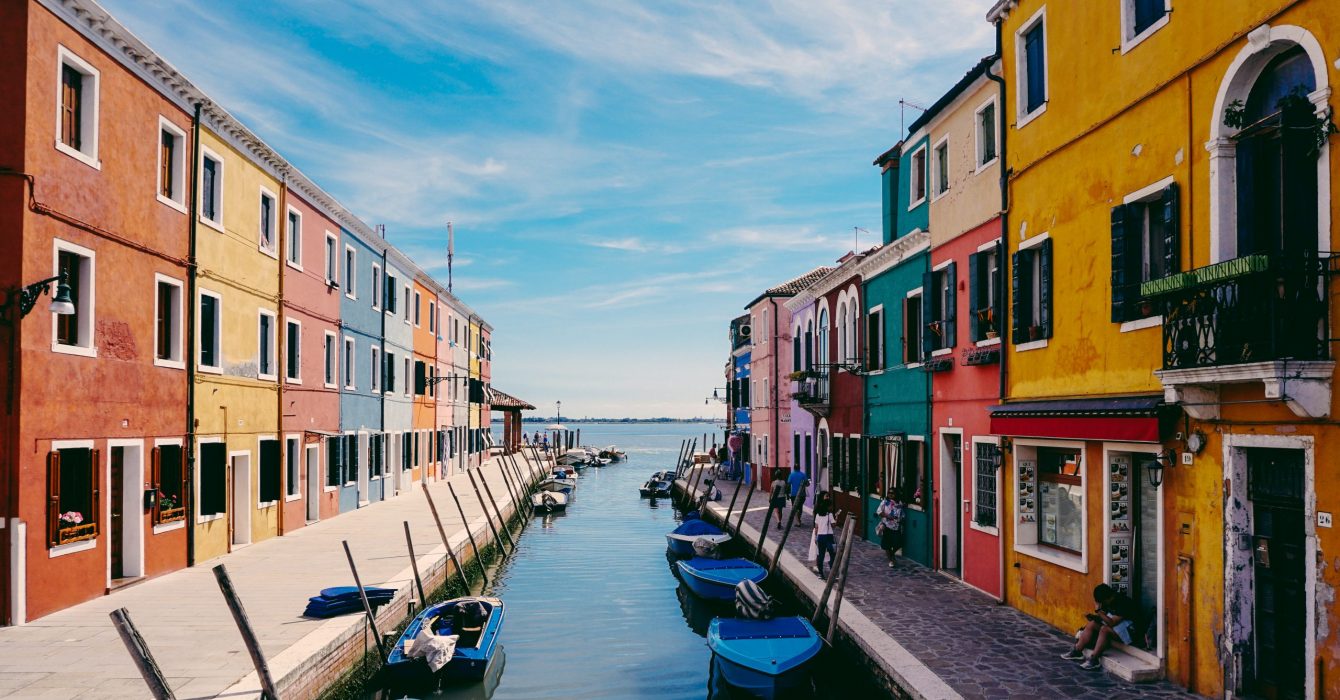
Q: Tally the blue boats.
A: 4